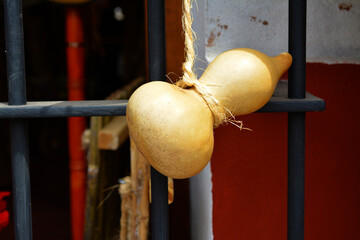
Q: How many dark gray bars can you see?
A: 4